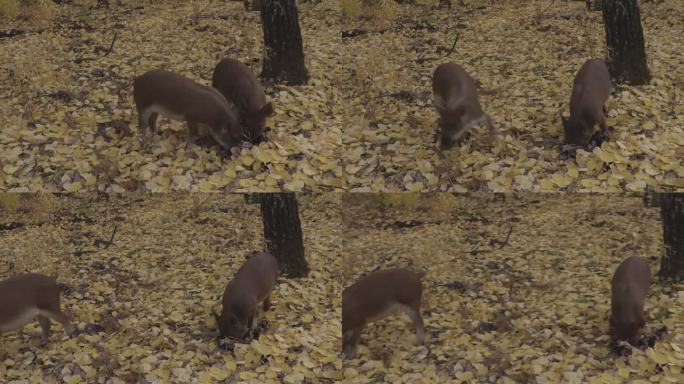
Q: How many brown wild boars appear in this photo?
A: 8